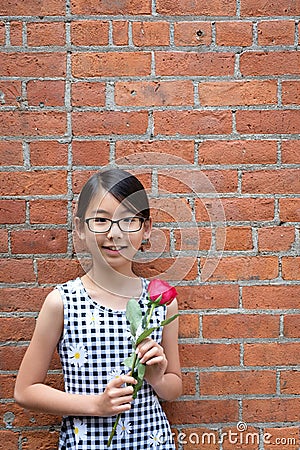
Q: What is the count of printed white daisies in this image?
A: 6